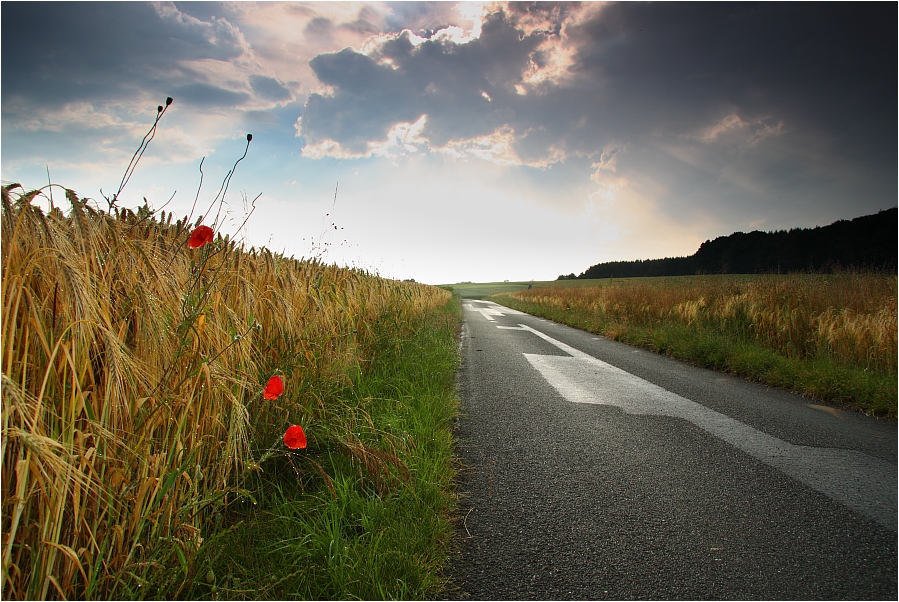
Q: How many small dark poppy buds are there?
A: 3